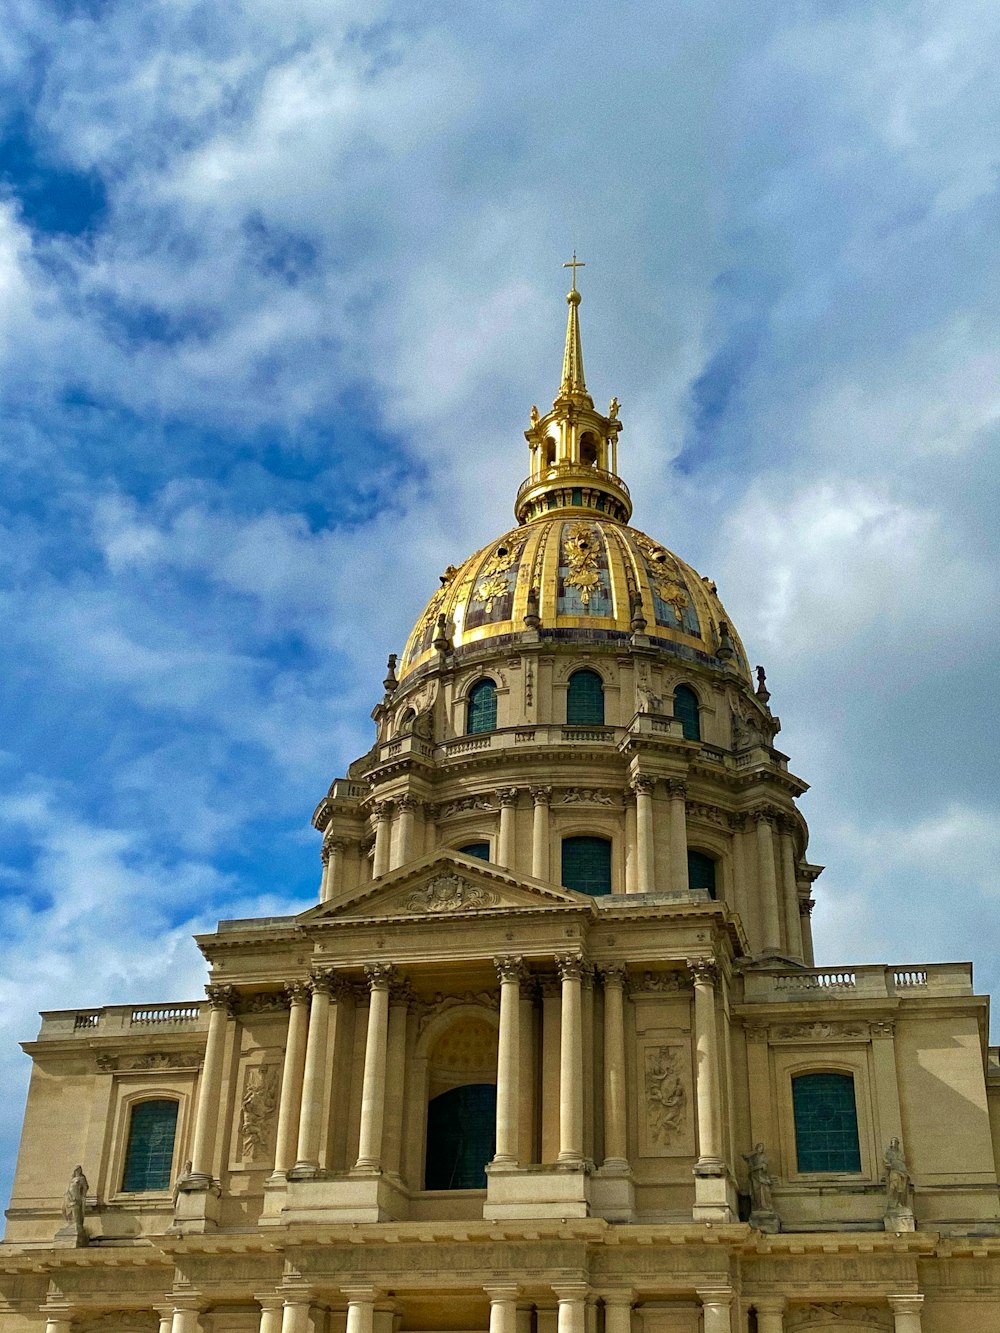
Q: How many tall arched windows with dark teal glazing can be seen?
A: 9